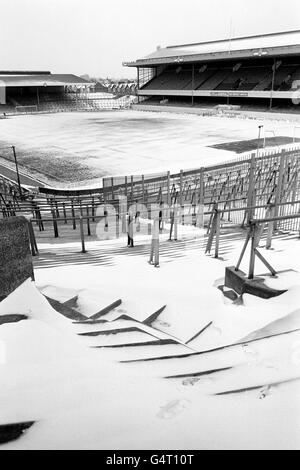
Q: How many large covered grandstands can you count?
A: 2